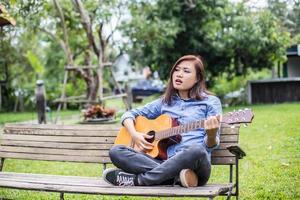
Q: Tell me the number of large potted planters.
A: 1